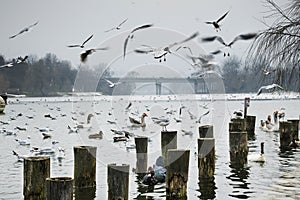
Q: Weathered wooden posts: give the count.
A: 14